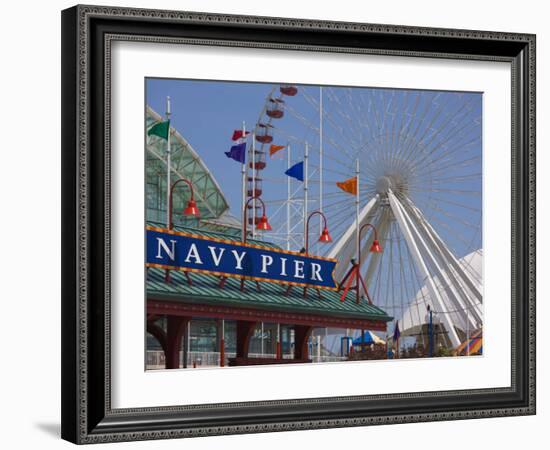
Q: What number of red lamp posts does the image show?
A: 4